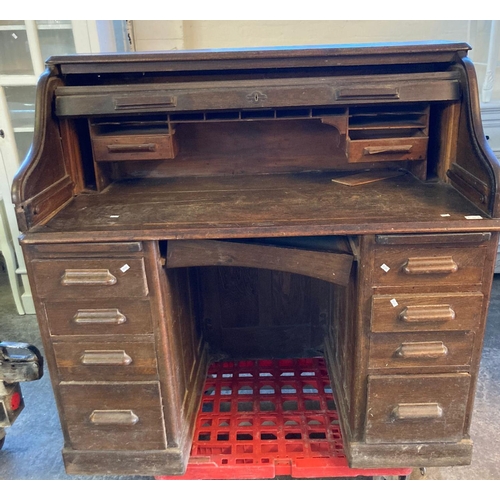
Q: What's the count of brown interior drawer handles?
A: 2